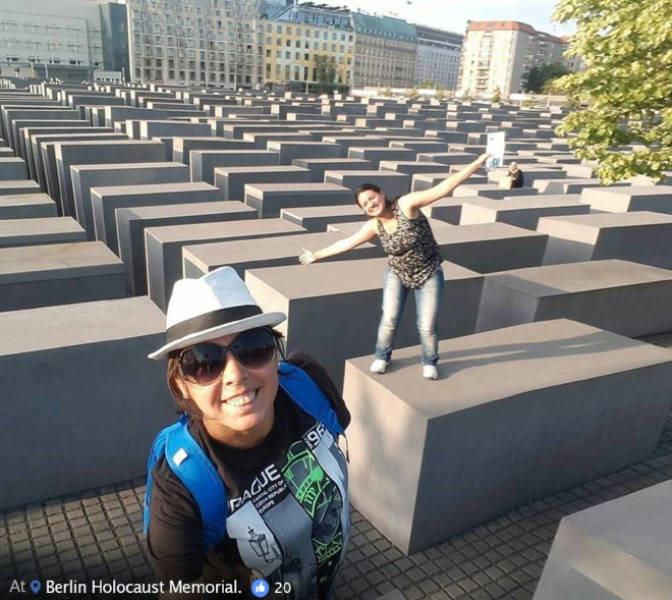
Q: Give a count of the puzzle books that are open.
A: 0